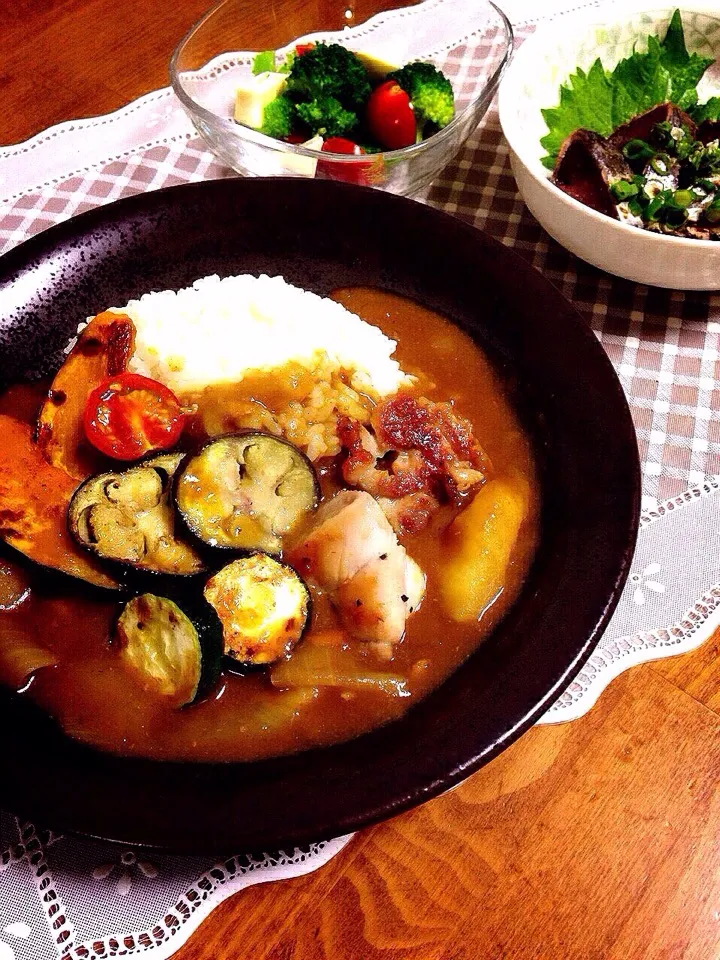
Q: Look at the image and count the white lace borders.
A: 2